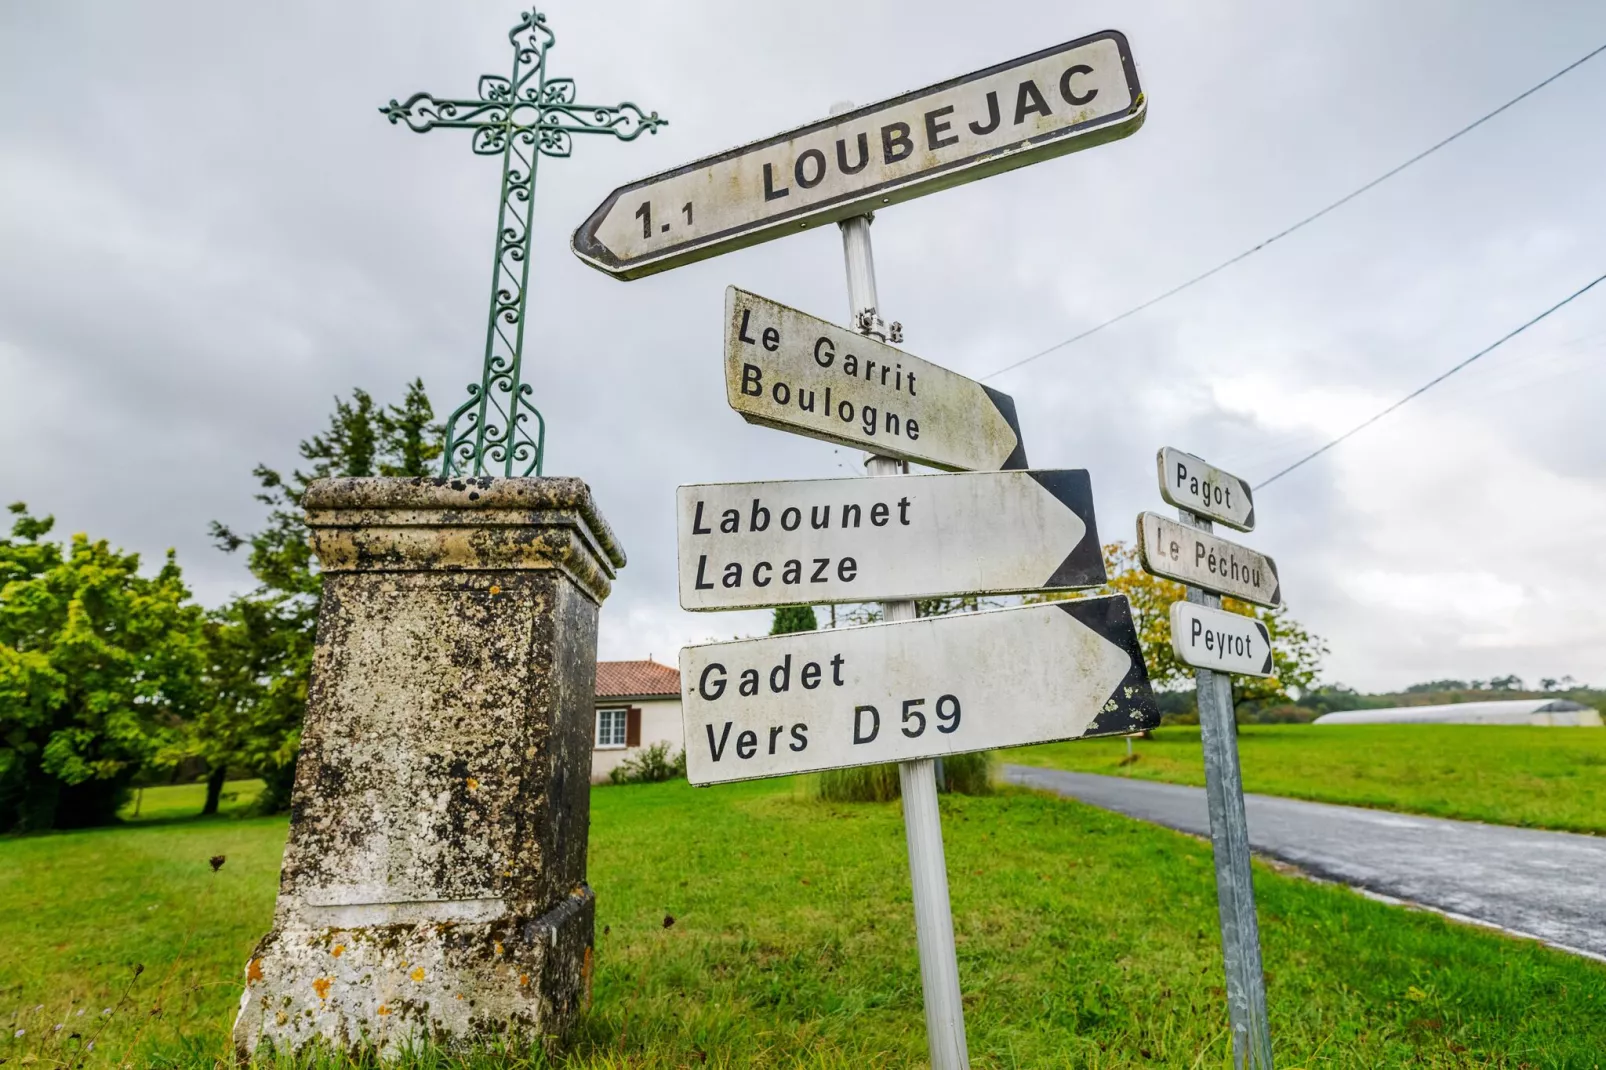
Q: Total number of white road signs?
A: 7